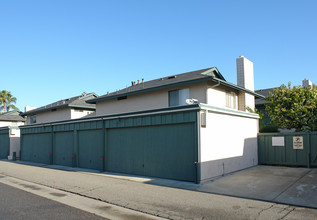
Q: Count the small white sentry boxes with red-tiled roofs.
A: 0